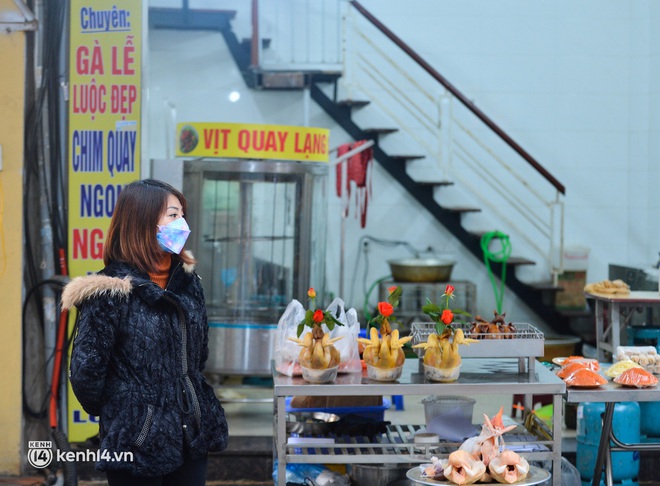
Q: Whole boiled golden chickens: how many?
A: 3